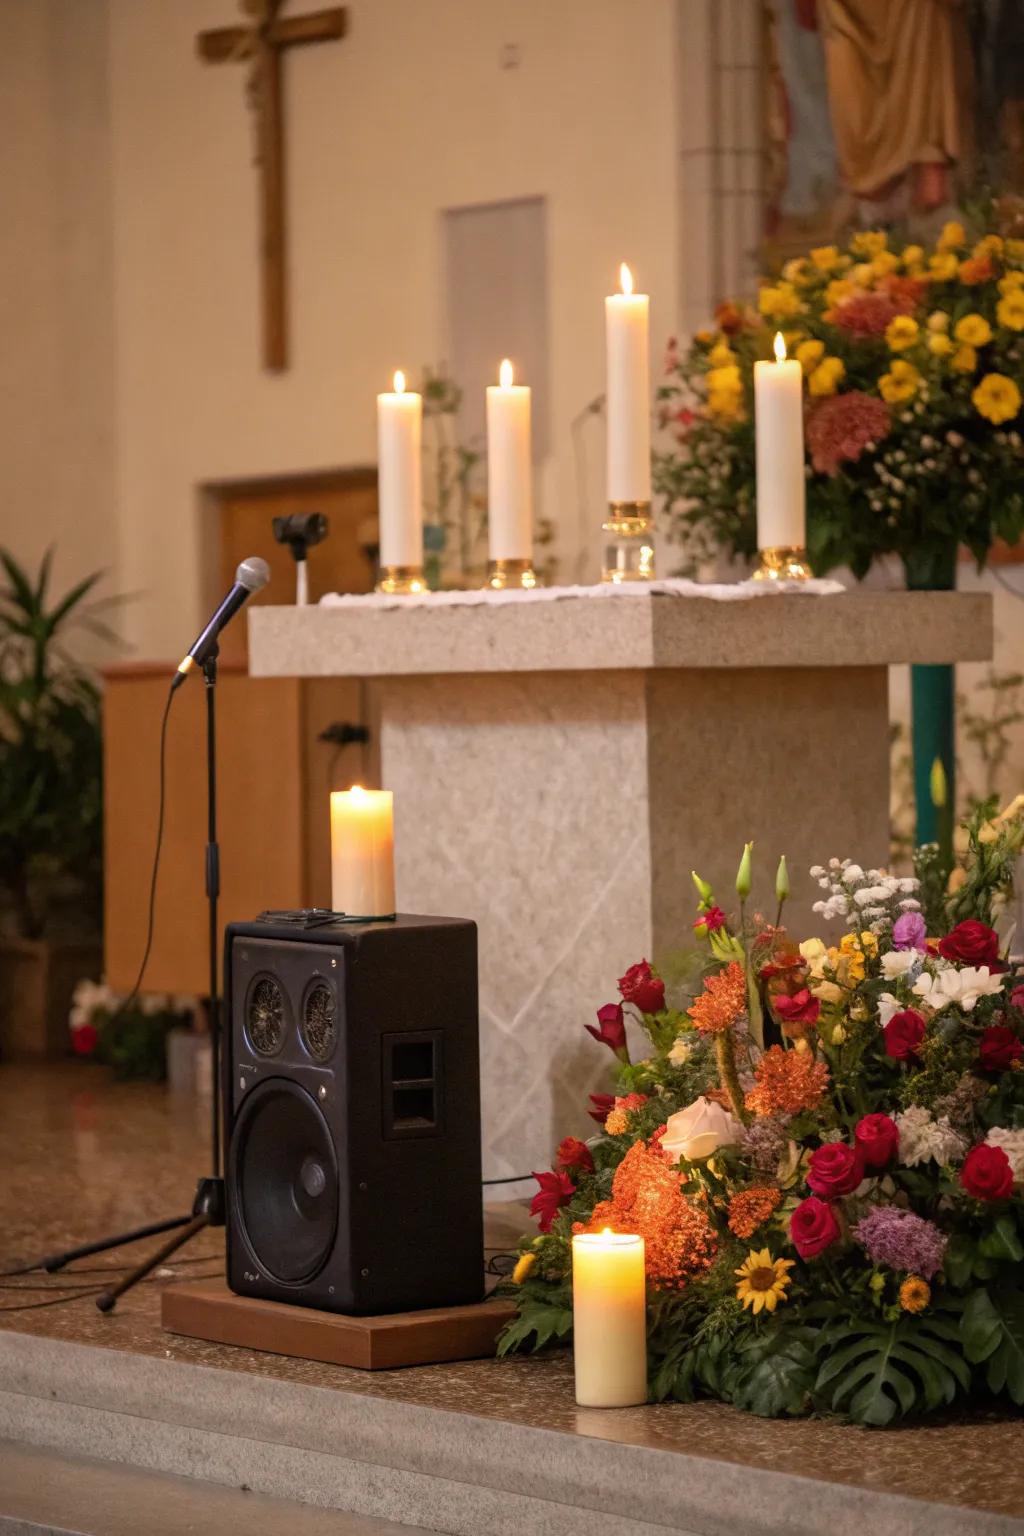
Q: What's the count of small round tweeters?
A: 2